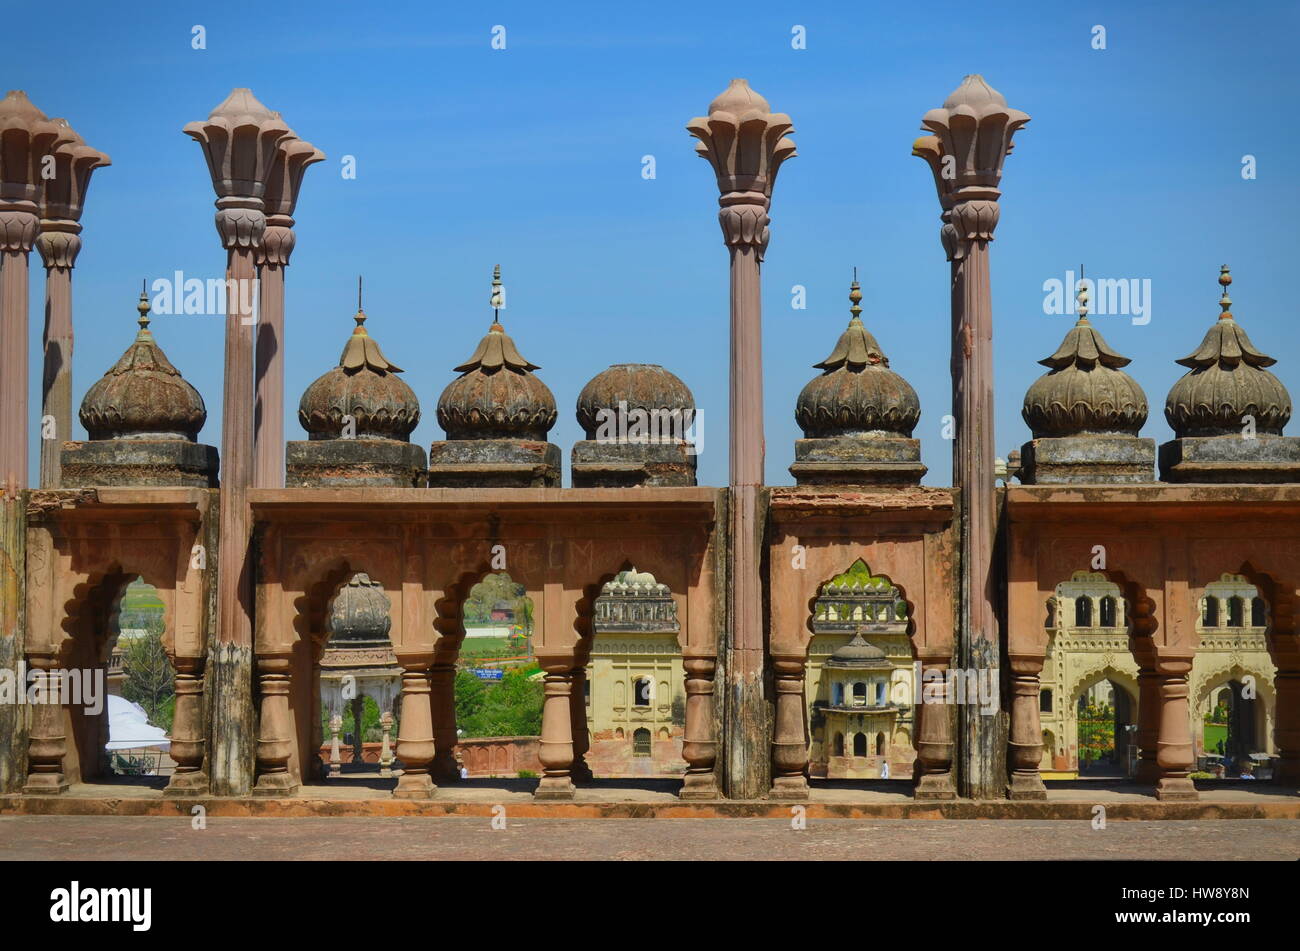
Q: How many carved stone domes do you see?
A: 7